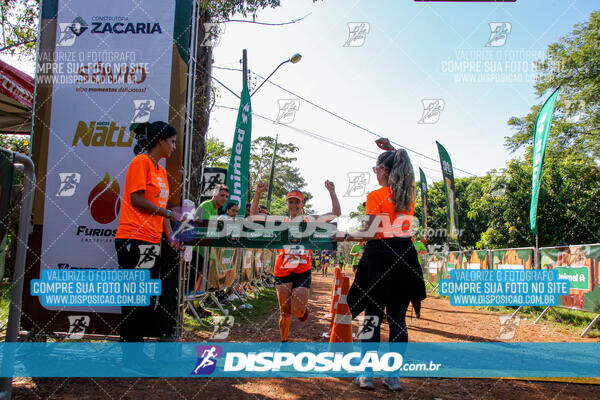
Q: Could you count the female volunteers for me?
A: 2